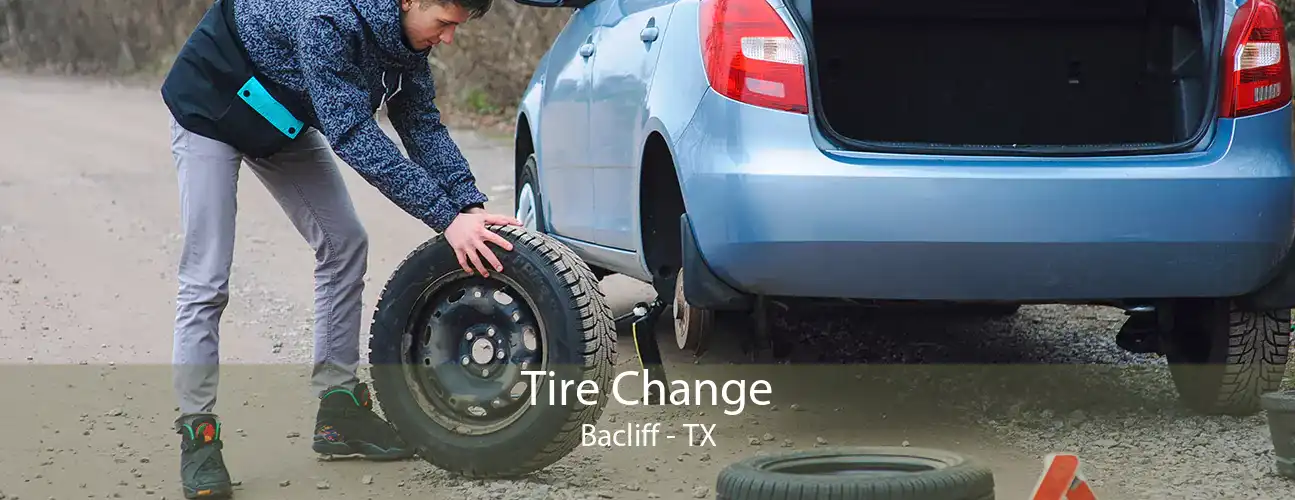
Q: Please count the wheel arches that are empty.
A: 1